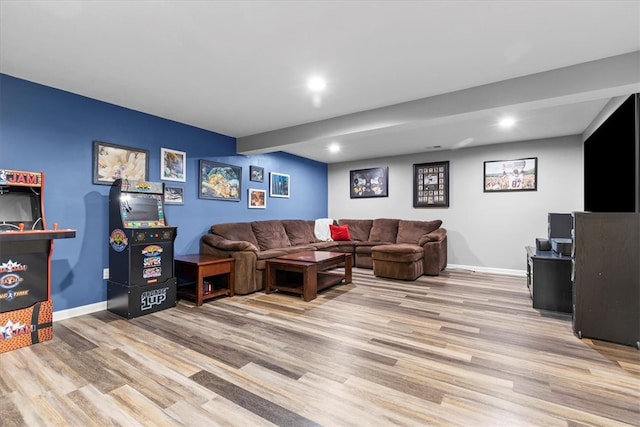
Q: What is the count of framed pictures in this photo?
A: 10